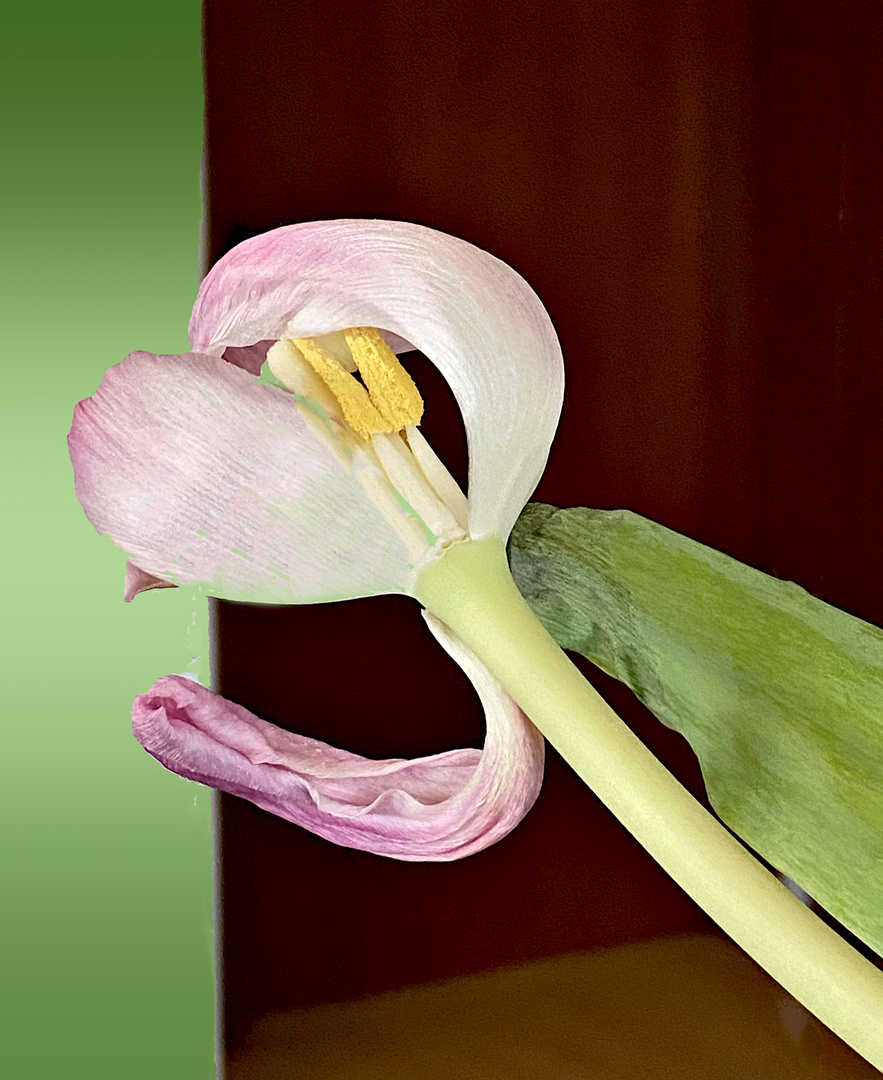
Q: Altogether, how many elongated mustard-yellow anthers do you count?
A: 2